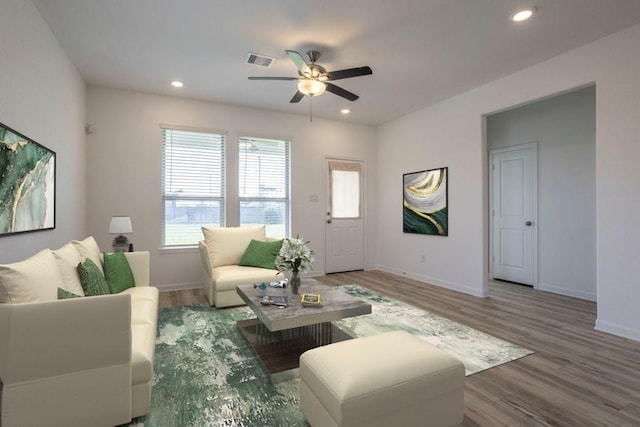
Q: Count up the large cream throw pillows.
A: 4